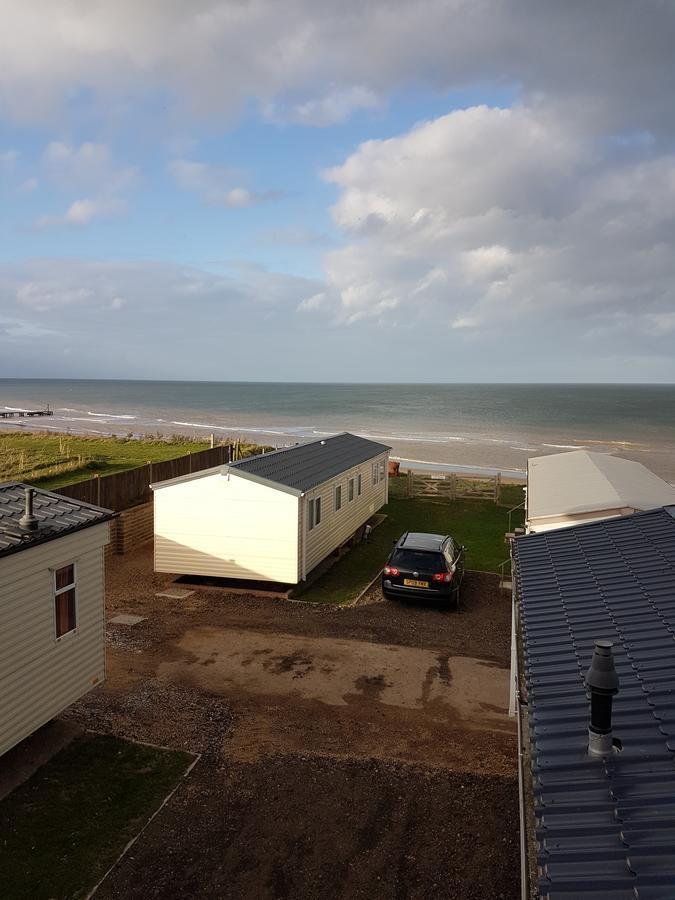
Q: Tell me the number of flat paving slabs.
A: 2